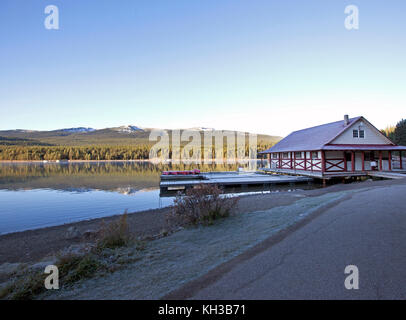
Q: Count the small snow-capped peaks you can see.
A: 3